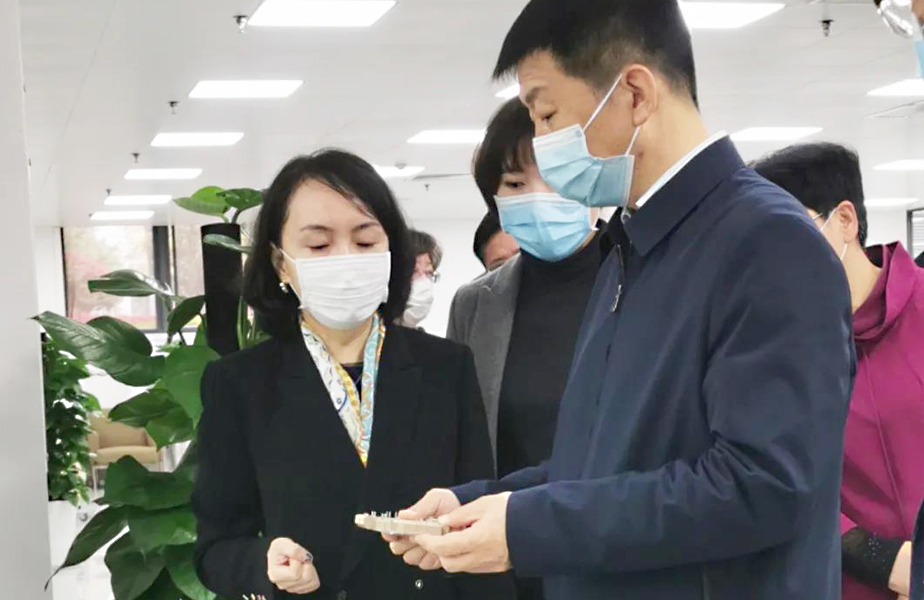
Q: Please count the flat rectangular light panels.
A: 14